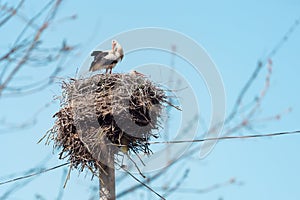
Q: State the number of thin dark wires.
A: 3